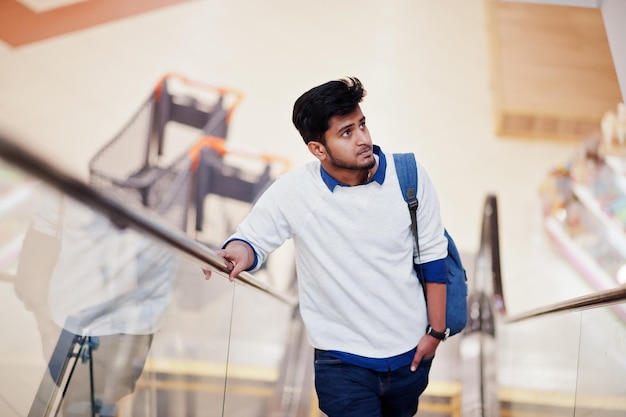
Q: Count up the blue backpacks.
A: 1